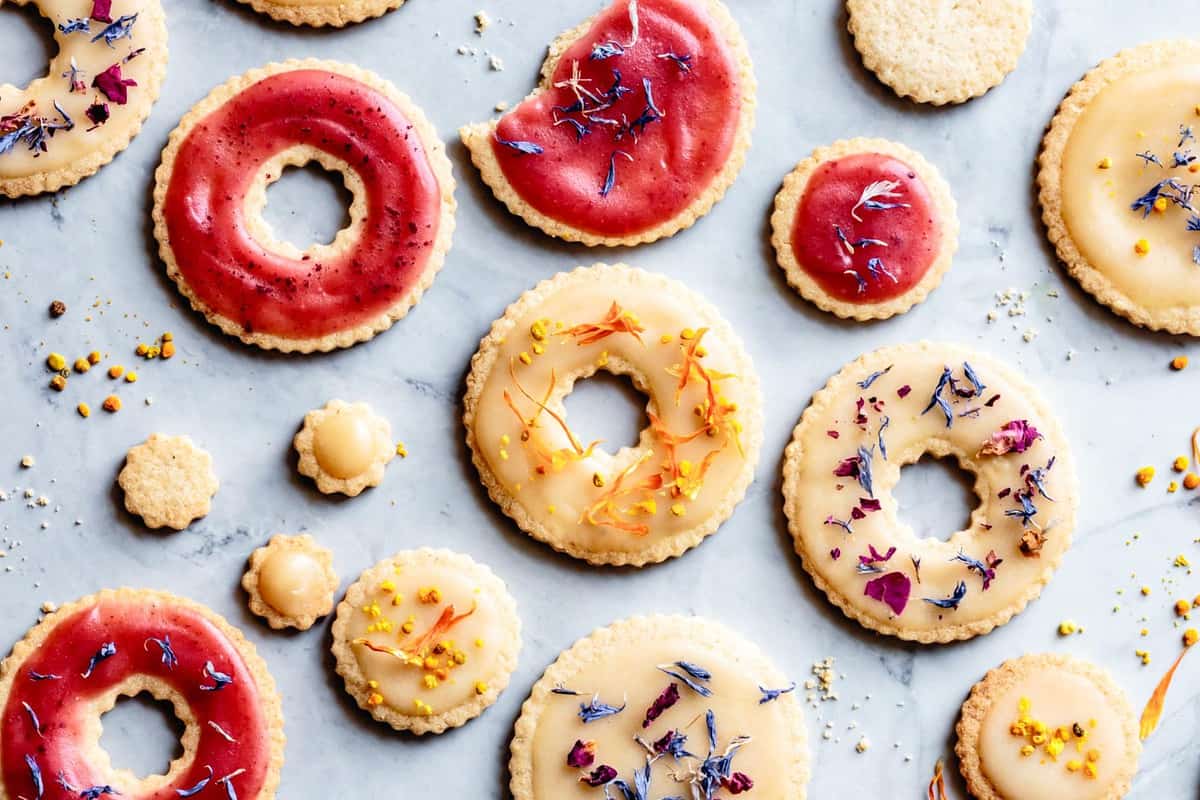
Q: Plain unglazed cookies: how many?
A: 2